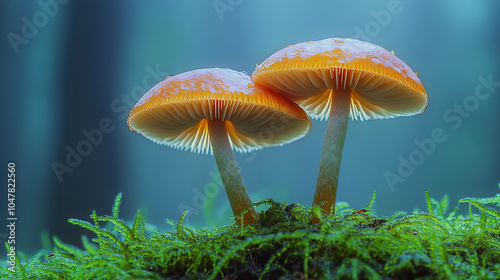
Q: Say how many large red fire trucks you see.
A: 0